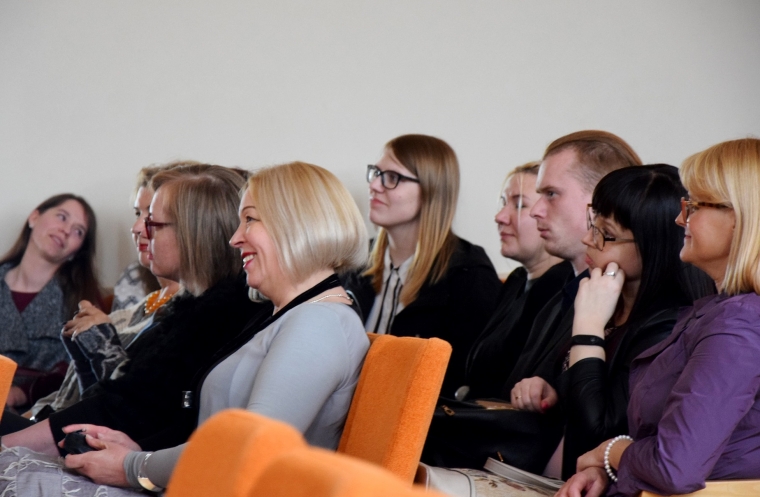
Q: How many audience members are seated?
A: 9